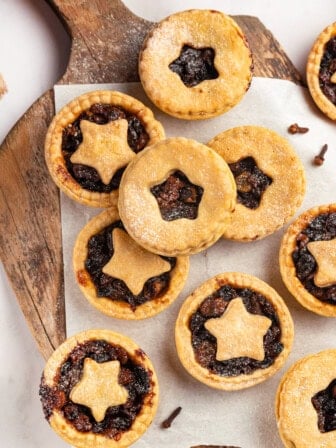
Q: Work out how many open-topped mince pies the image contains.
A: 6